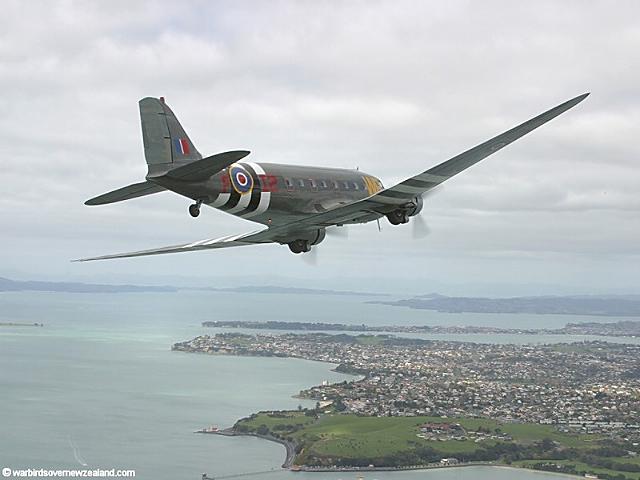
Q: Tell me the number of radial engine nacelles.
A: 2